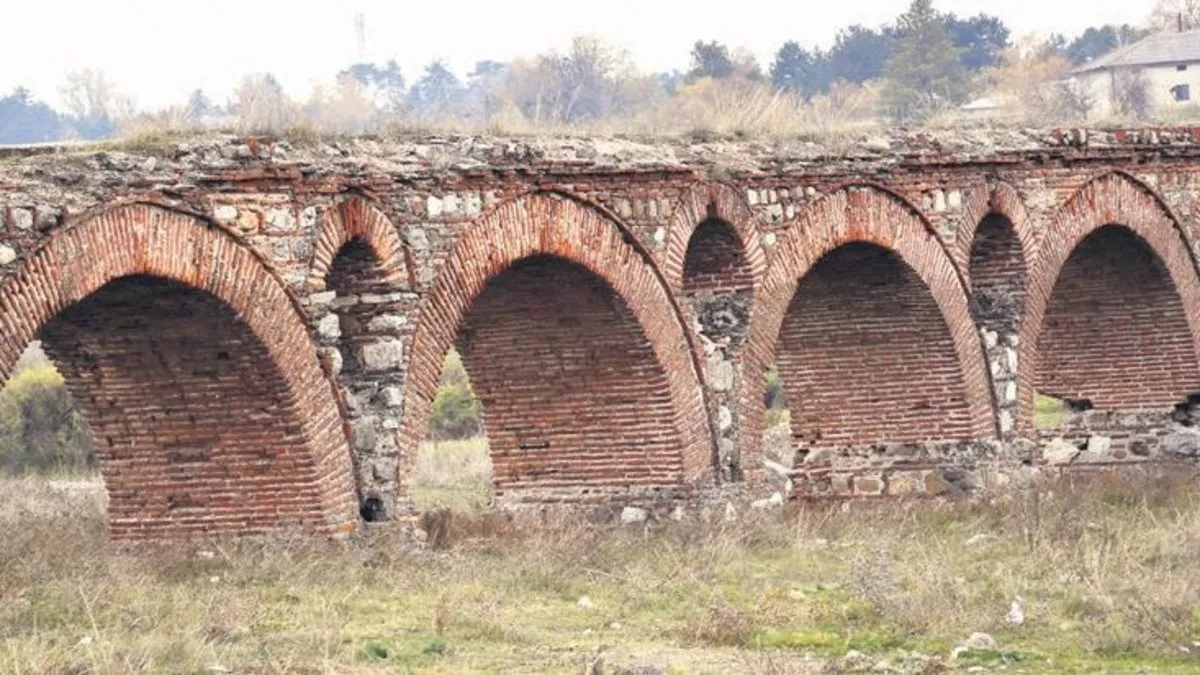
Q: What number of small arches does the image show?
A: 3